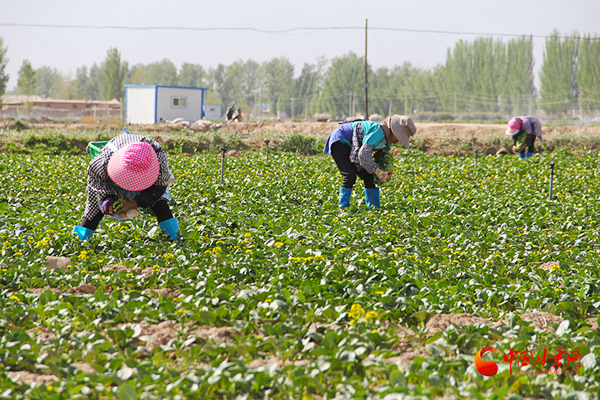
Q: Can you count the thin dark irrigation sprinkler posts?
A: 4